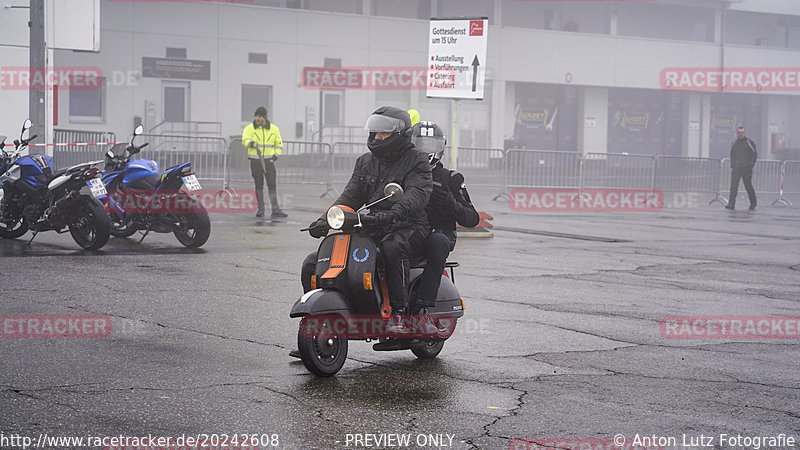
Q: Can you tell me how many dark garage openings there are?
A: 3